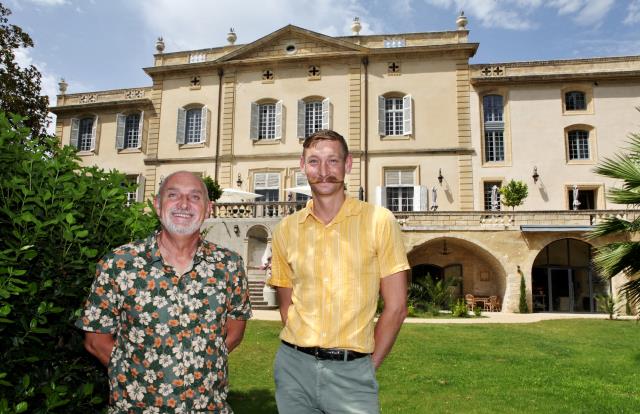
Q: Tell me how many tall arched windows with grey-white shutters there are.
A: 6